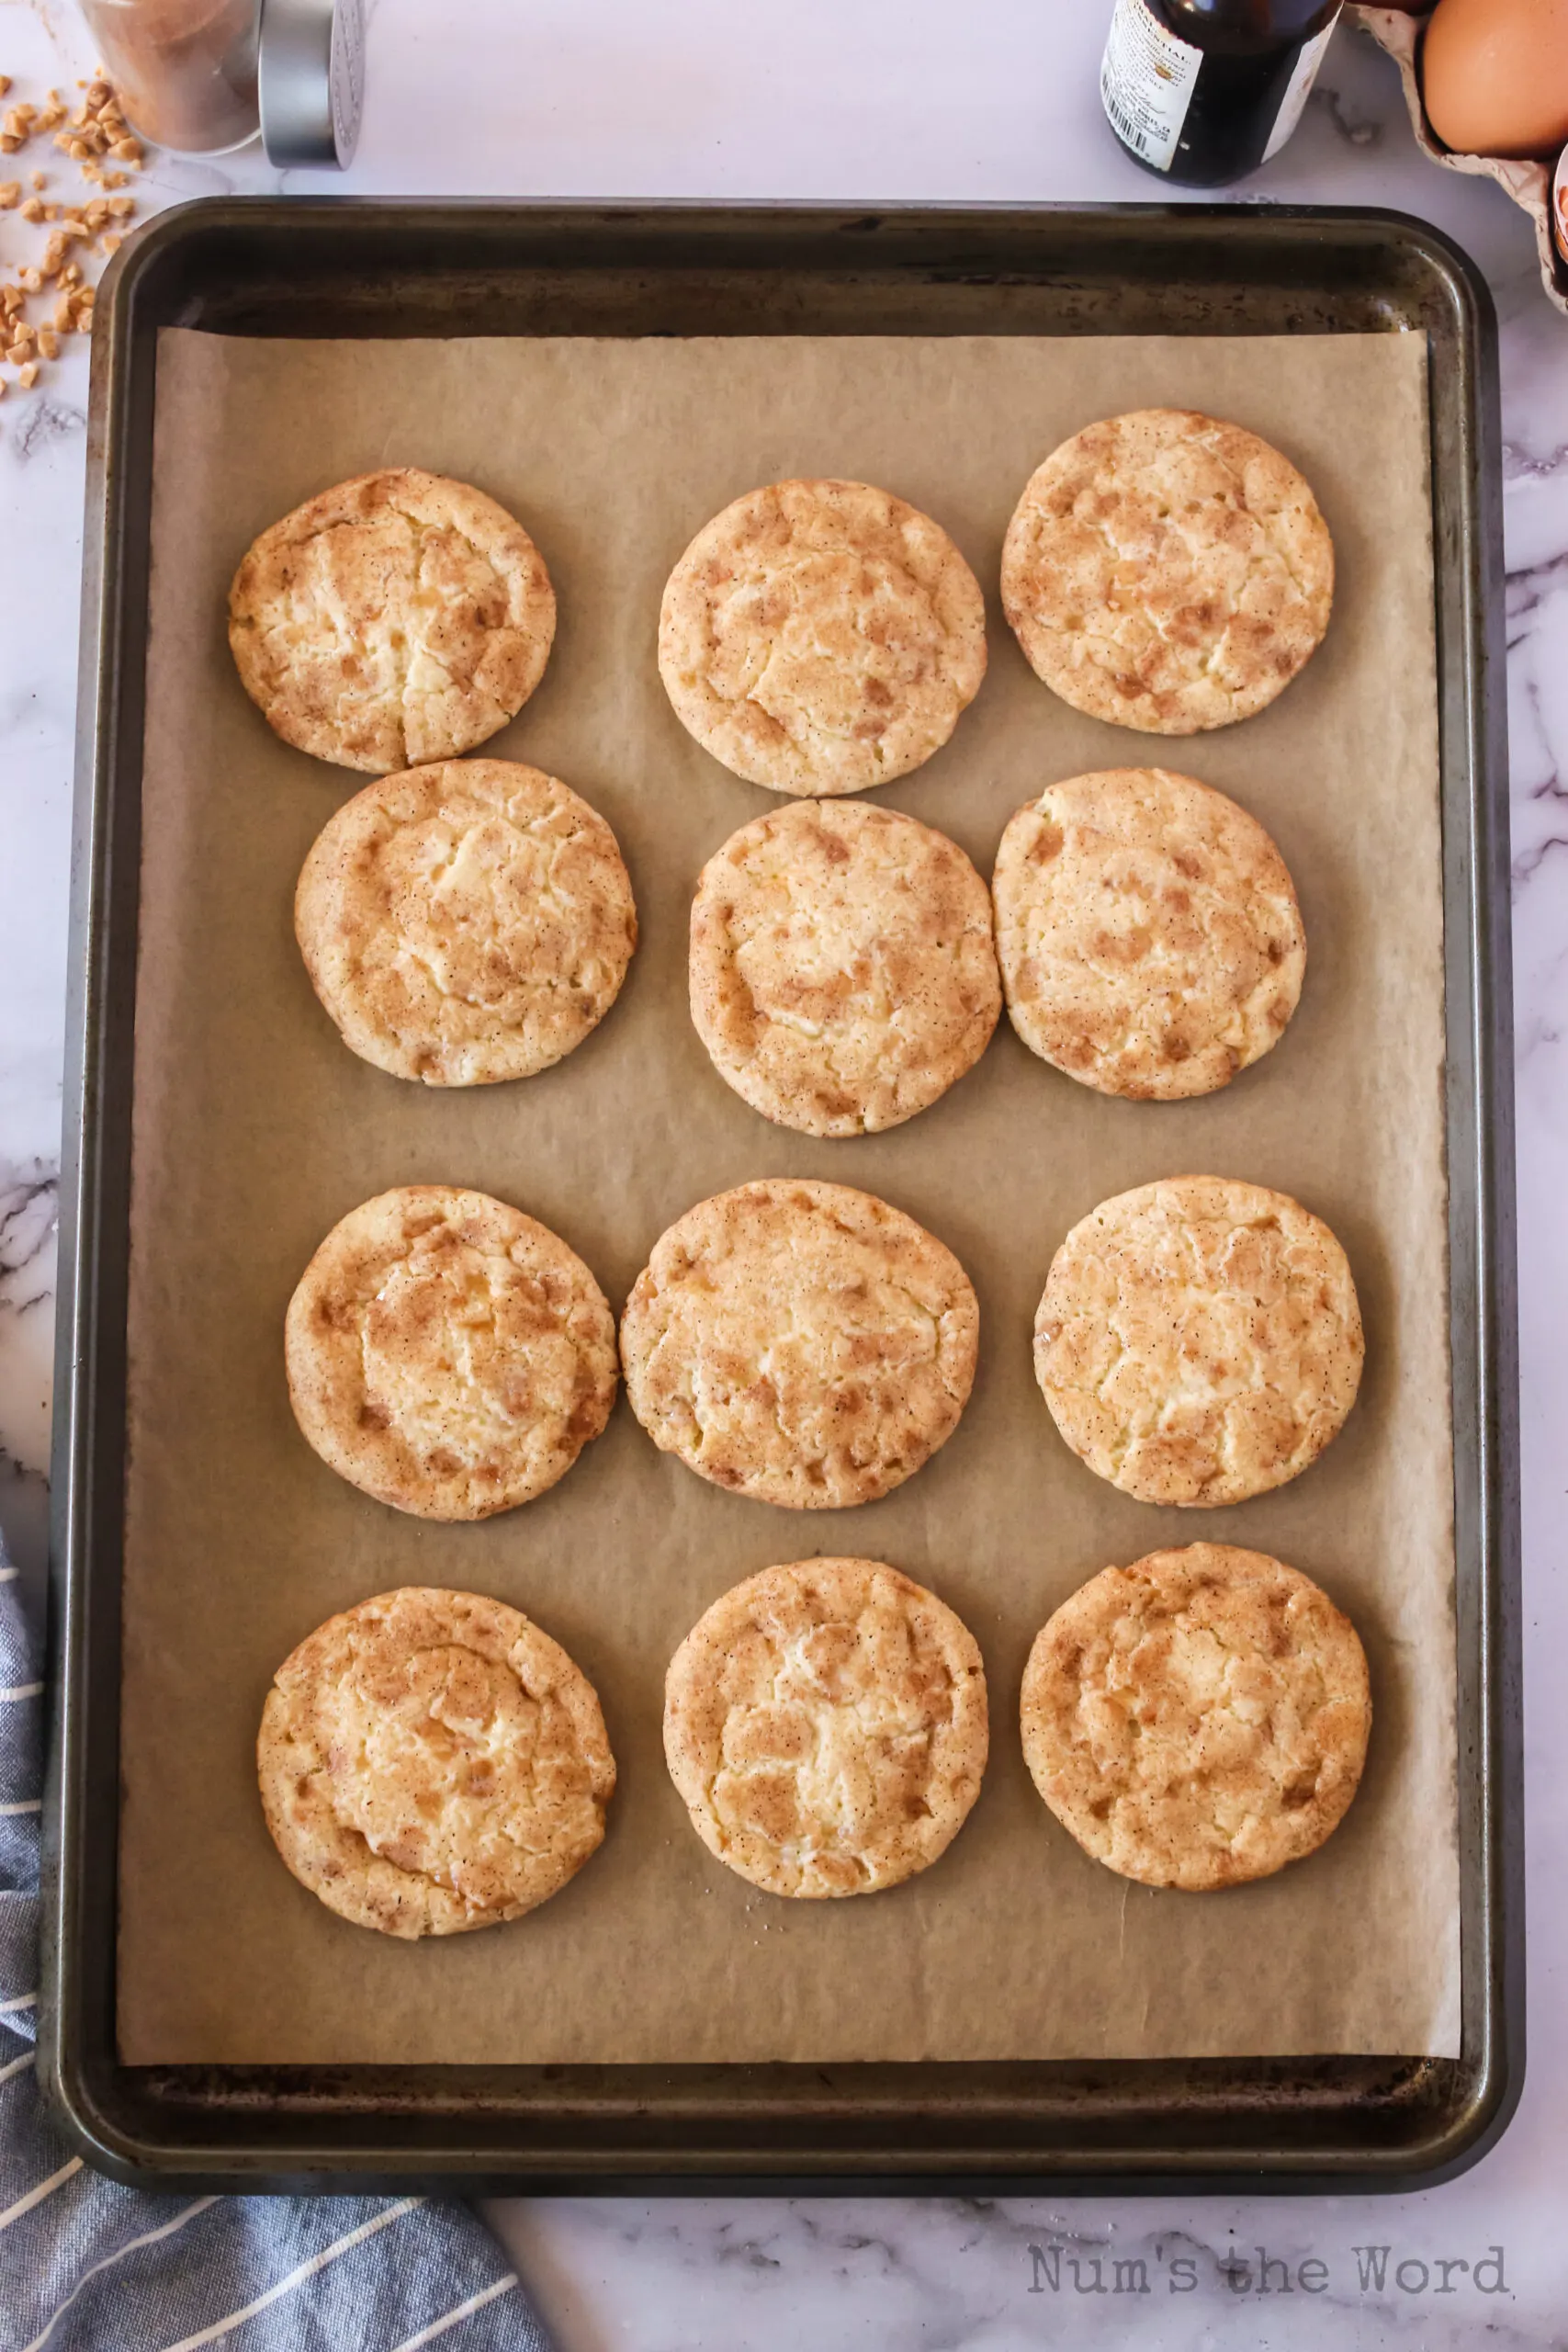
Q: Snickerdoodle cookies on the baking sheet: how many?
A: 12